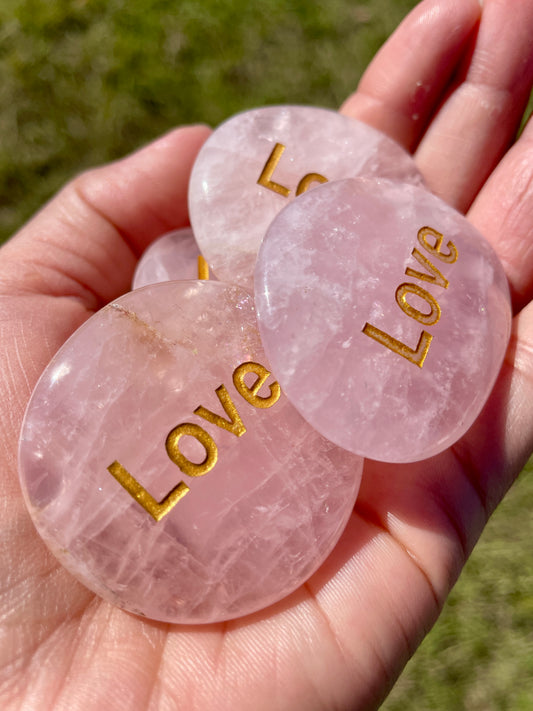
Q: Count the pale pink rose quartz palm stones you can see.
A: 4